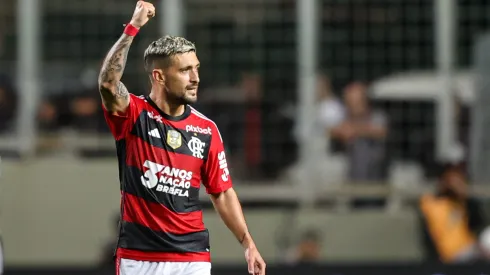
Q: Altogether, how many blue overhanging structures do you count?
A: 0